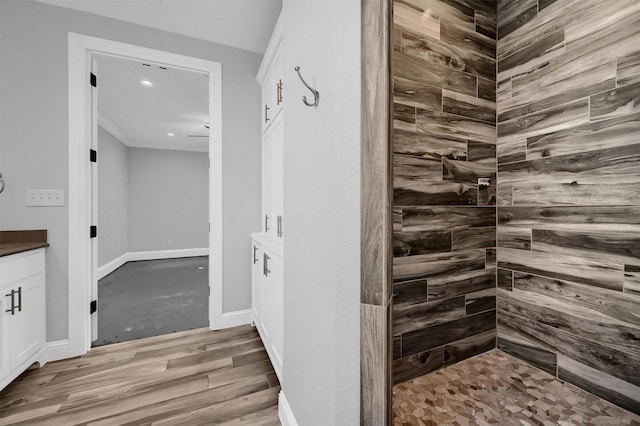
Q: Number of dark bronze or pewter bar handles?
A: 11